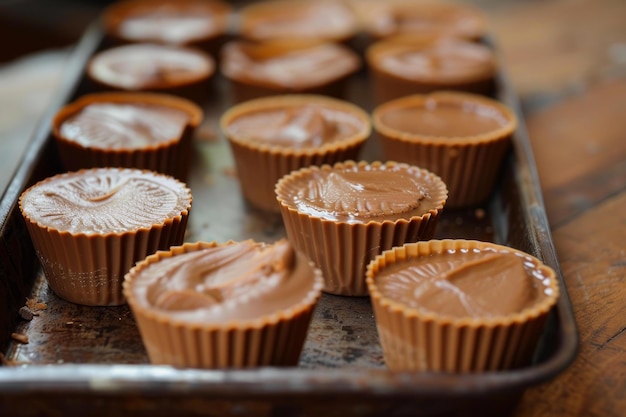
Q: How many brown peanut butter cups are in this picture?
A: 13